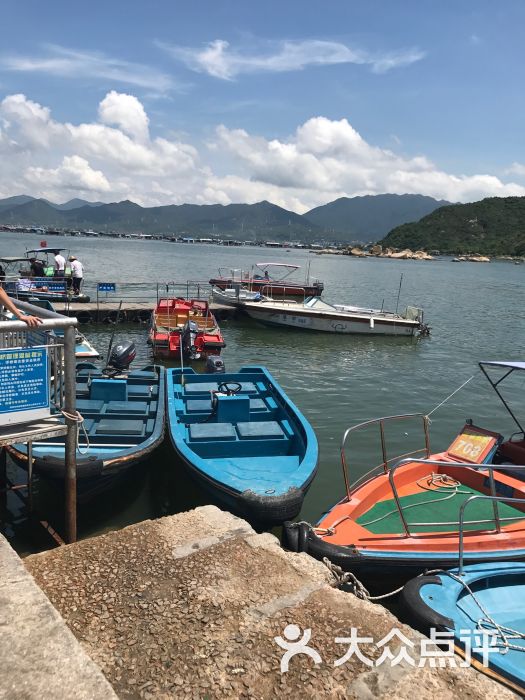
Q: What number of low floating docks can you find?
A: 1